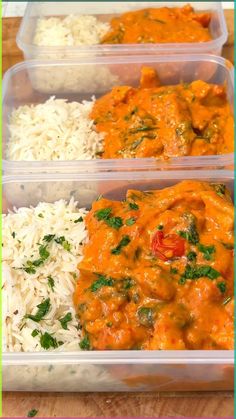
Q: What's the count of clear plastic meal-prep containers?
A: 3